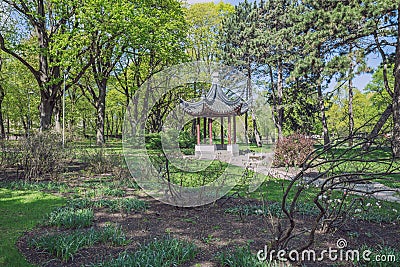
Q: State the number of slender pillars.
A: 6